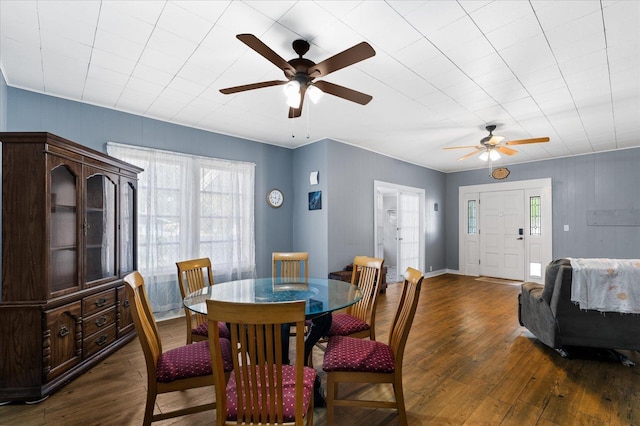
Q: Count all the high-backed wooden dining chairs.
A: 6